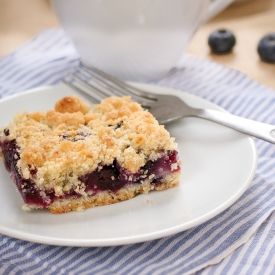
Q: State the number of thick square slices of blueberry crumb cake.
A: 1